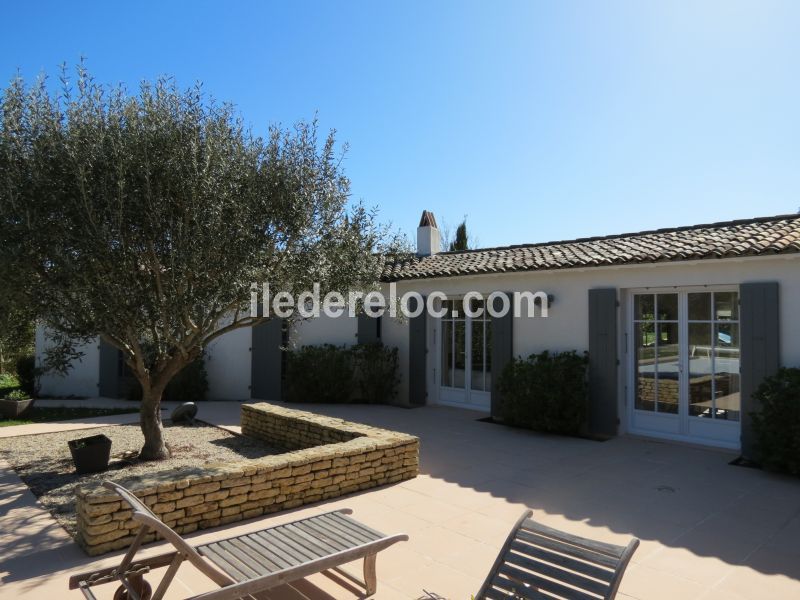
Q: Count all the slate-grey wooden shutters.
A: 7